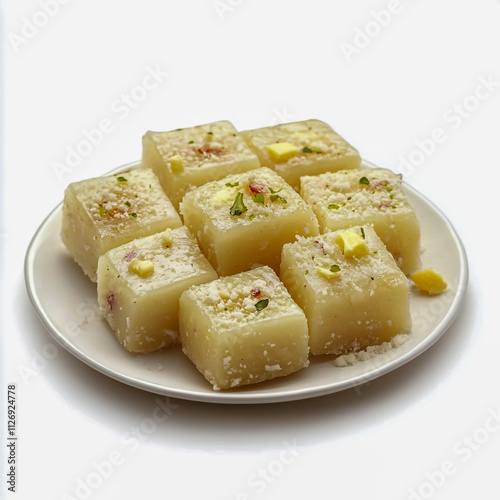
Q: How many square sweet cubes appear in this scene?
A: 8